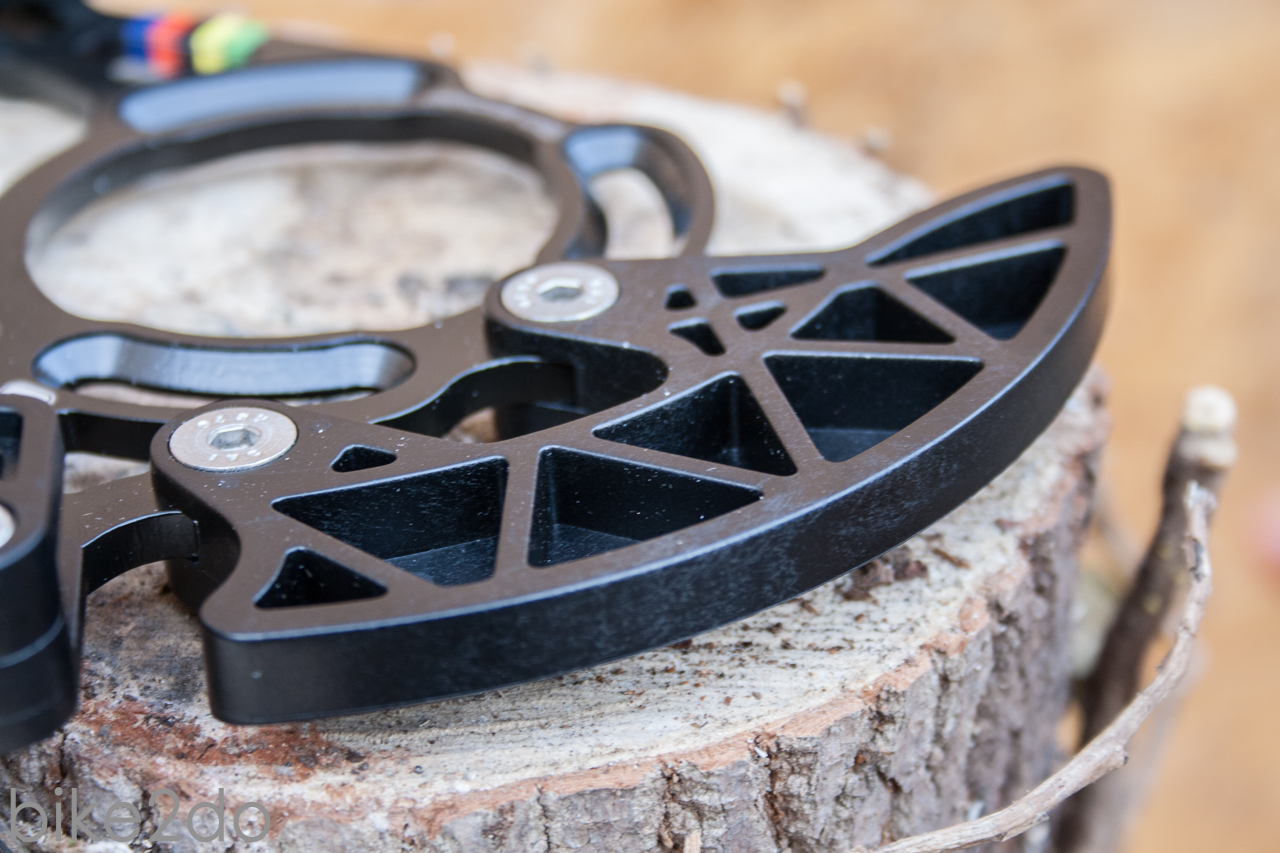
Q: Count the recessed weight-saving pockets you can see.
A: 13